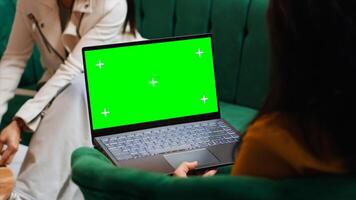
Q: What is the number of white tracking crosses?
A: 5